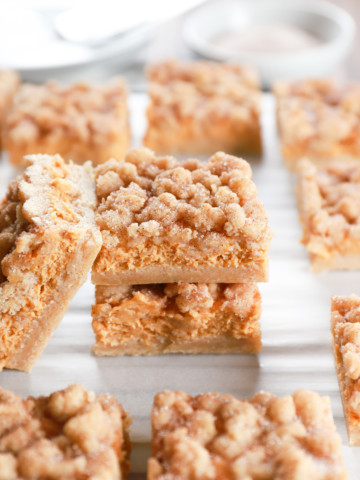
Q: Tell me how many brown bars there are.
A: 11